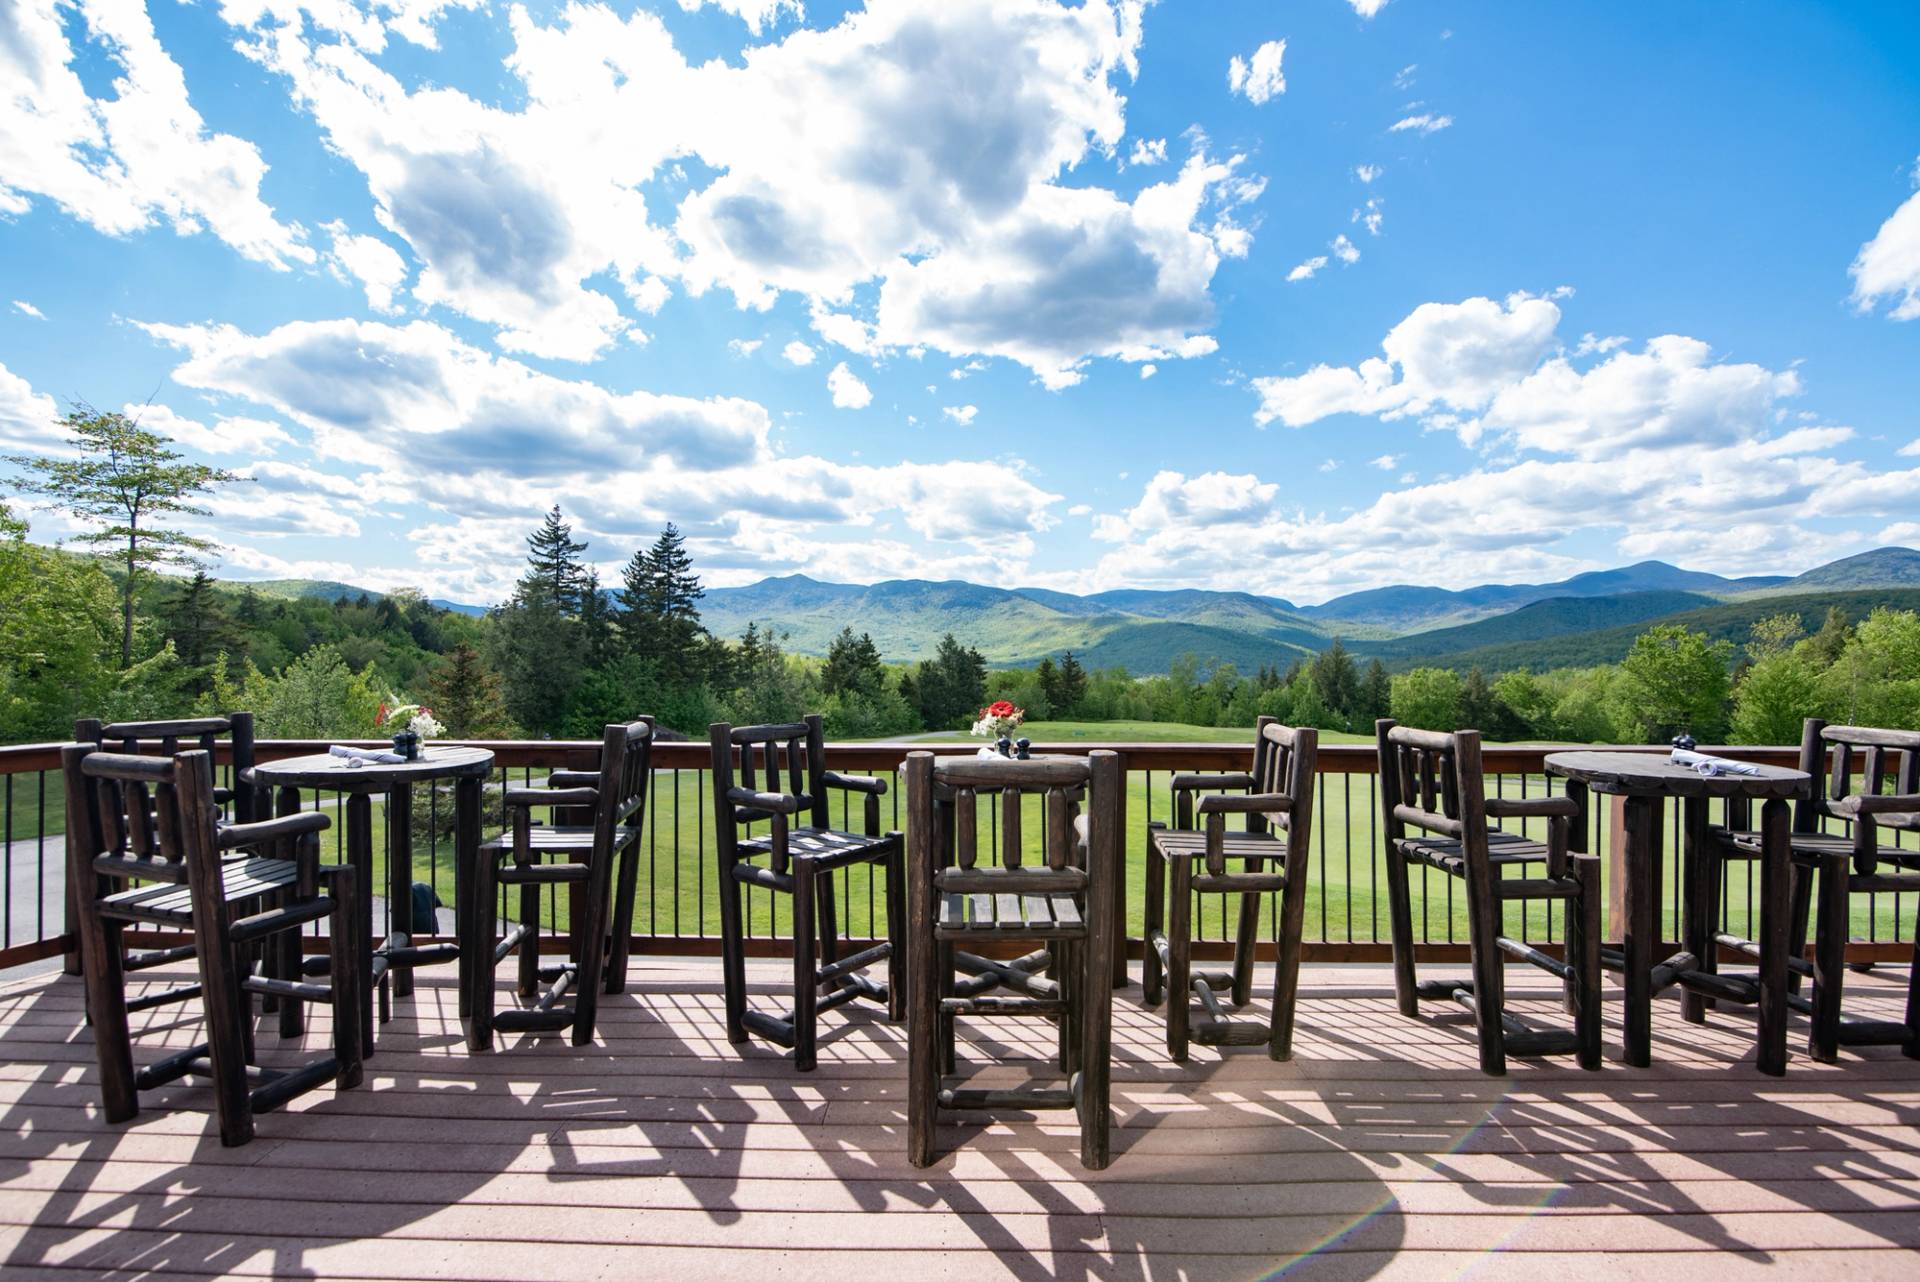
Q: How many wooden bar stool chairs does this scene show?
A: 8